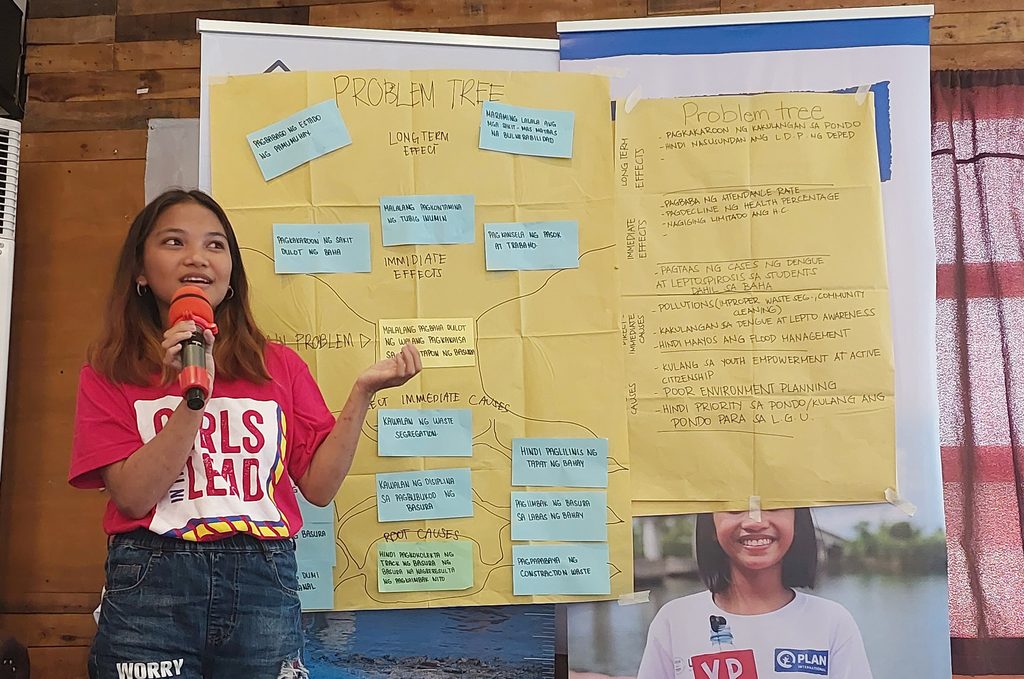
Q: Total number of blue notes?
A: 13